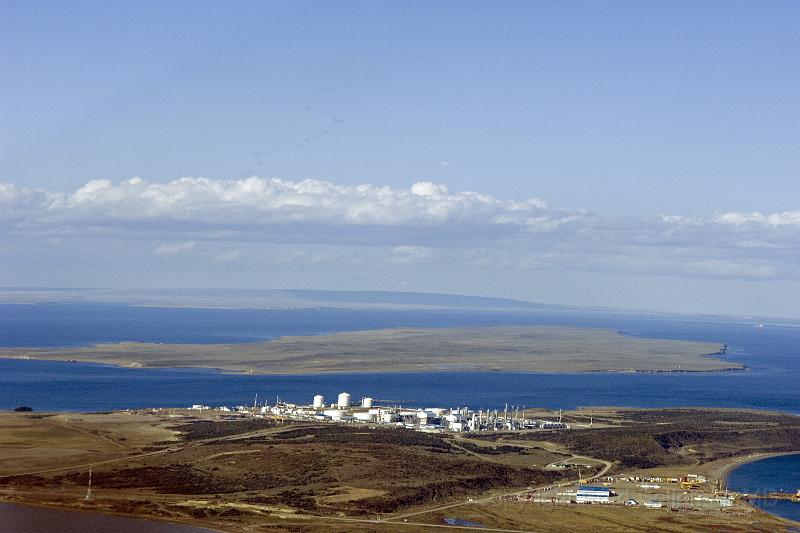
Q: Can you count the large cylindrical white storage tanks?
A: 3